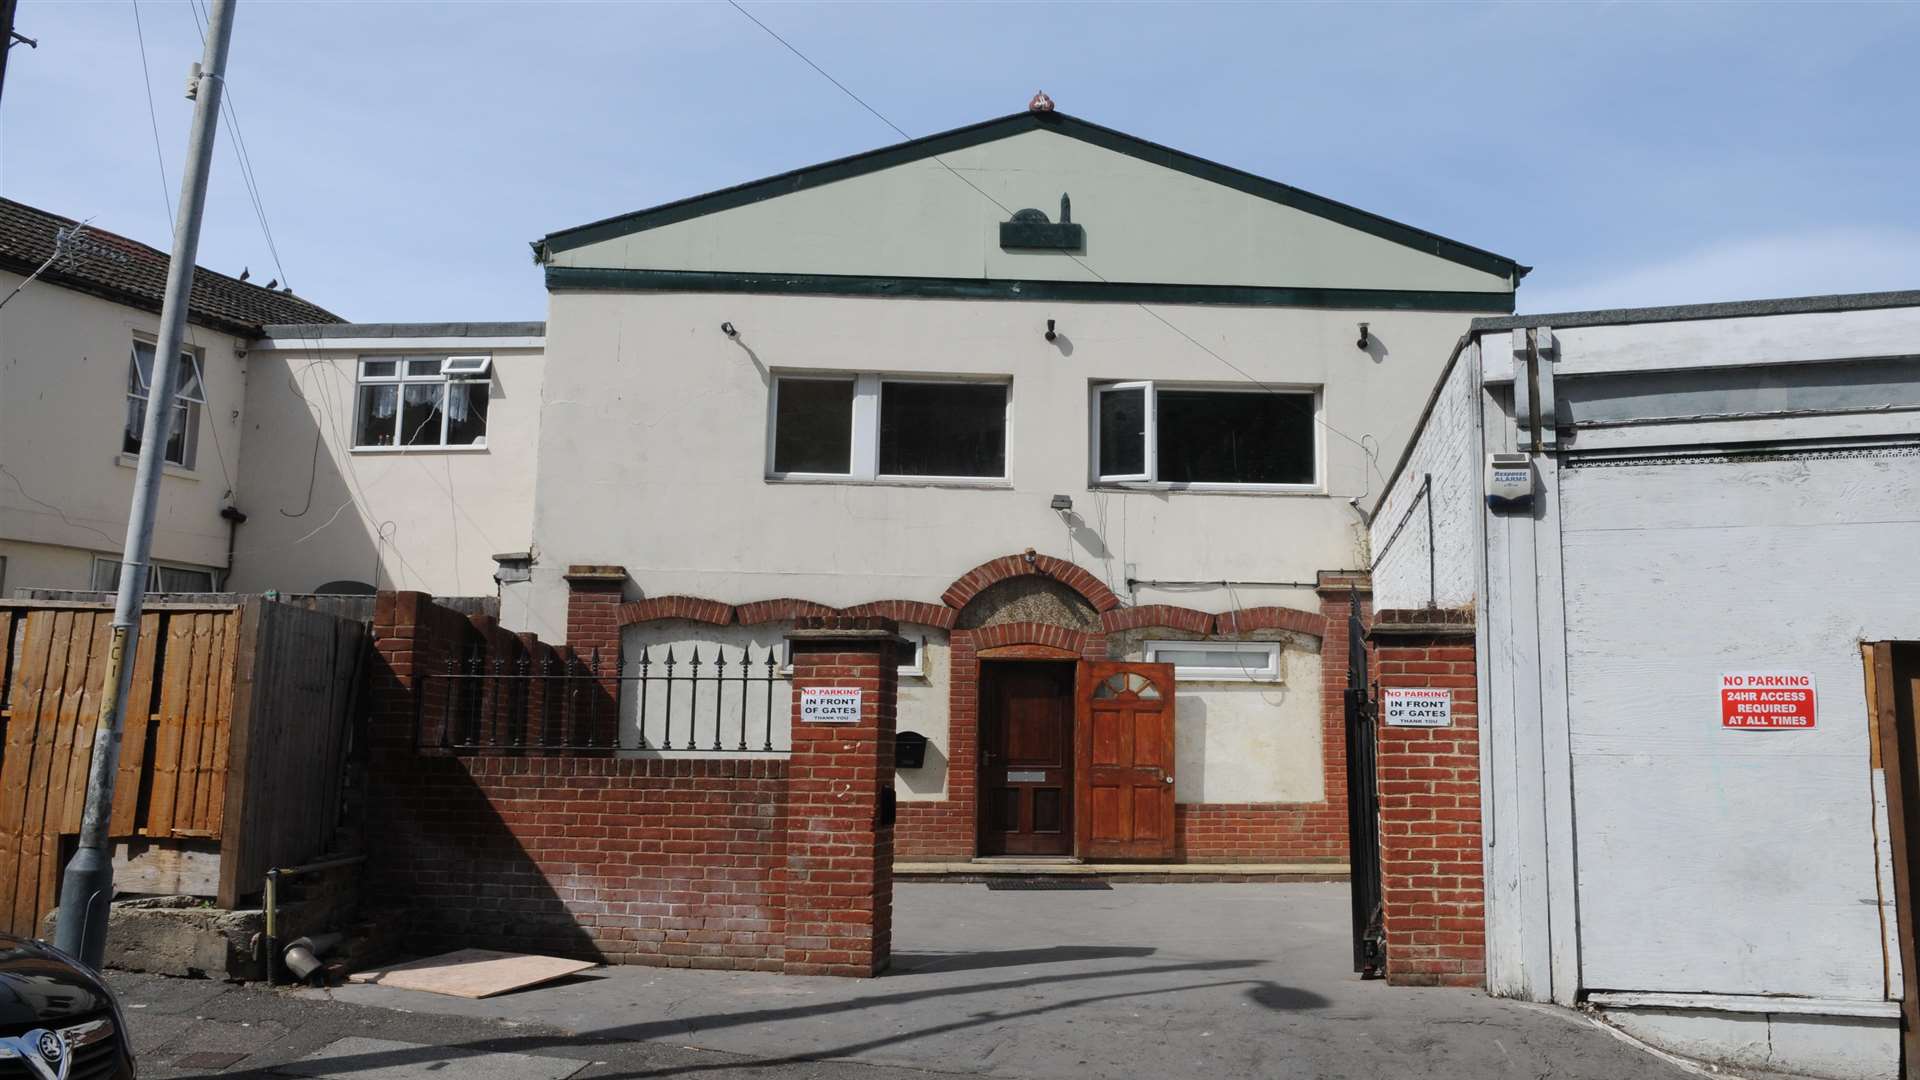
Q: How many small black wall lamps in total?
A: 3